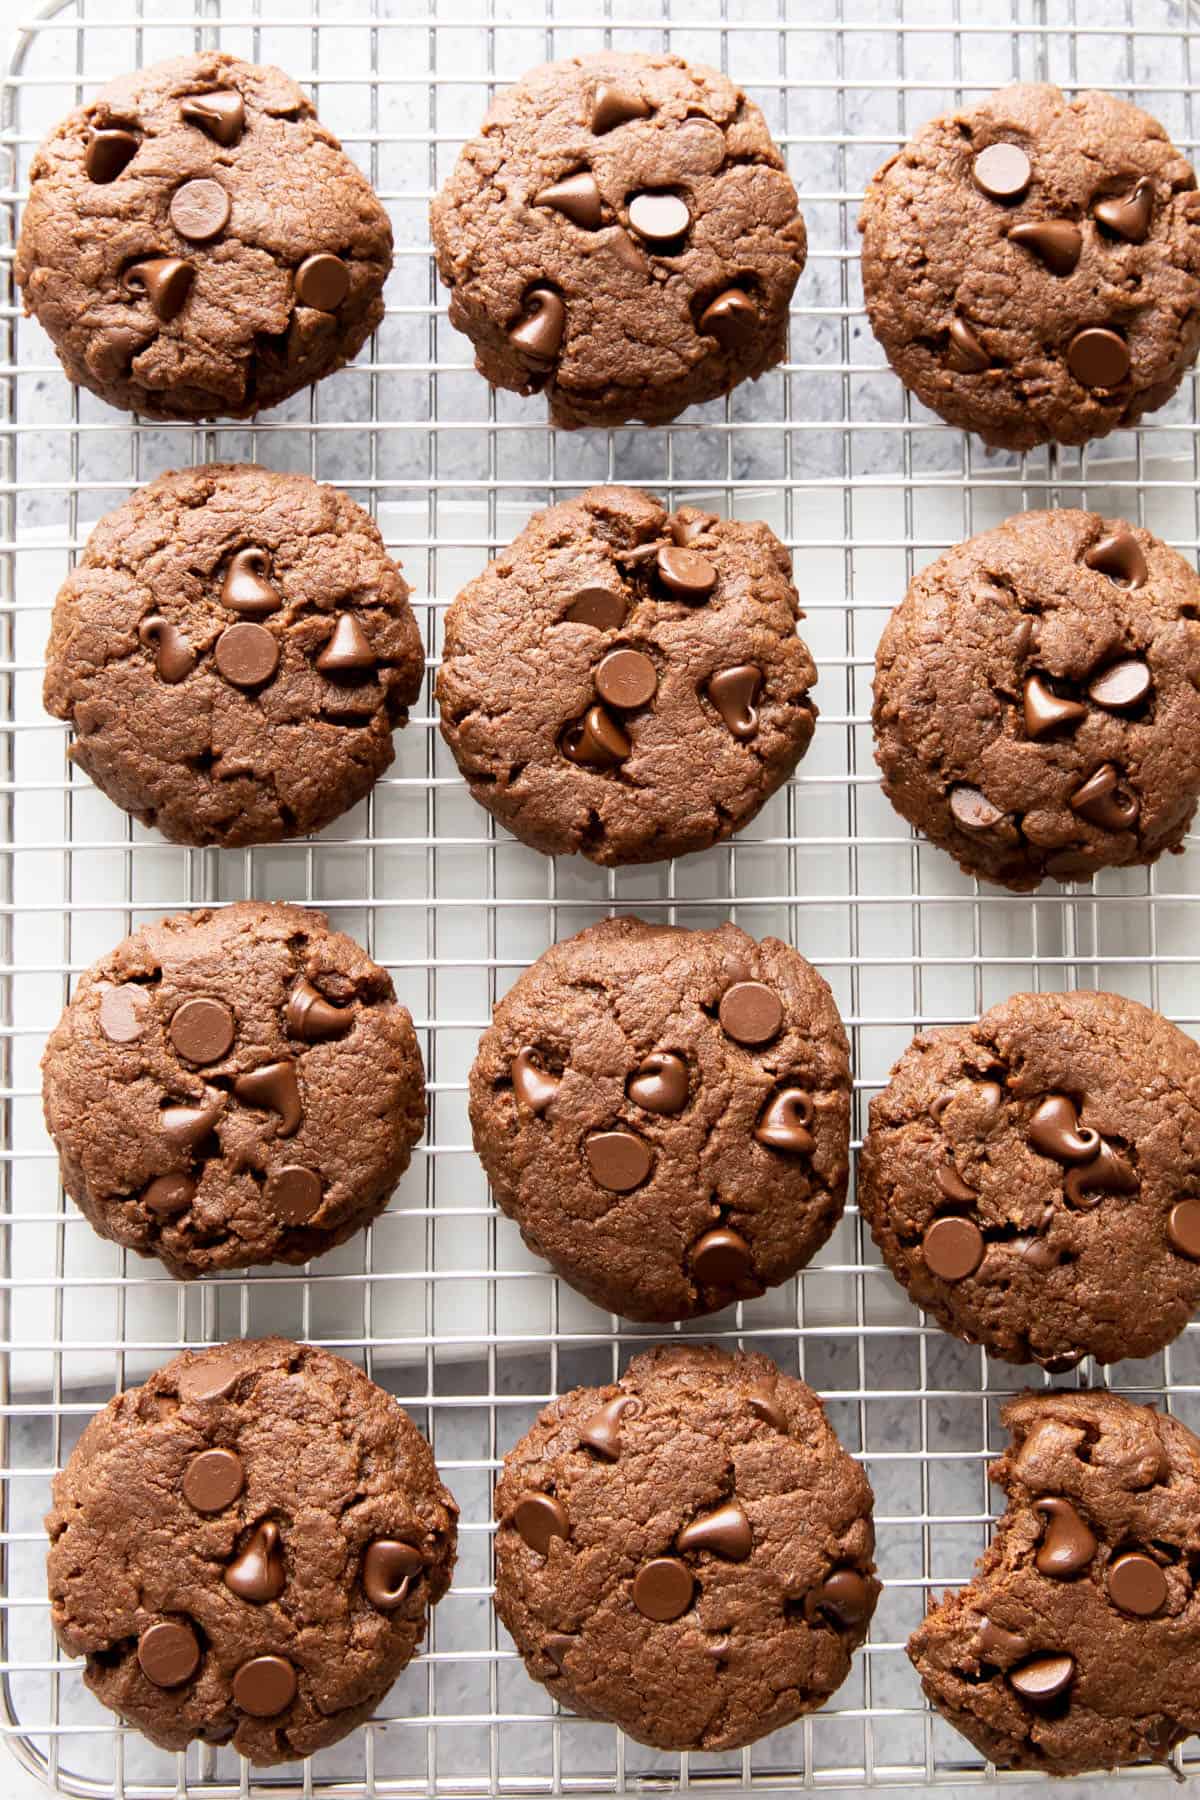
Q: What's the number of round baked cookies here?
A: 12